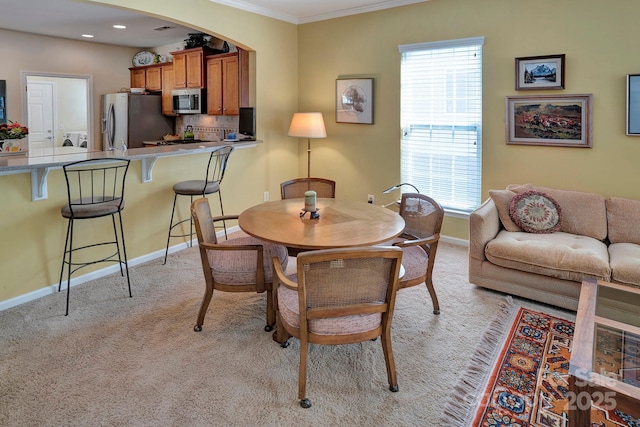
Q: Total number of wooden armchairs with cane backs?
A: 4